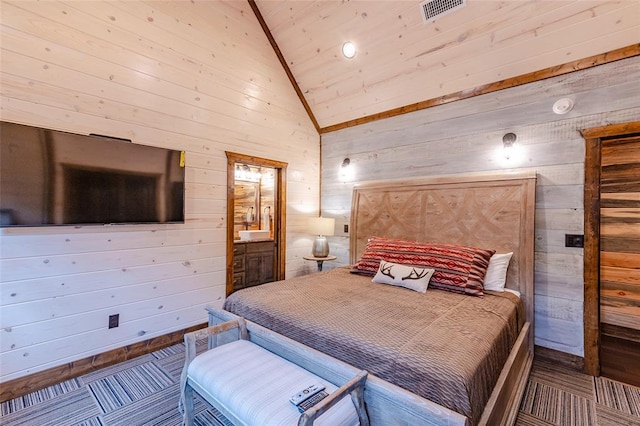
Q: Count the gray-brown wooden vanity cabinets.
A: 1